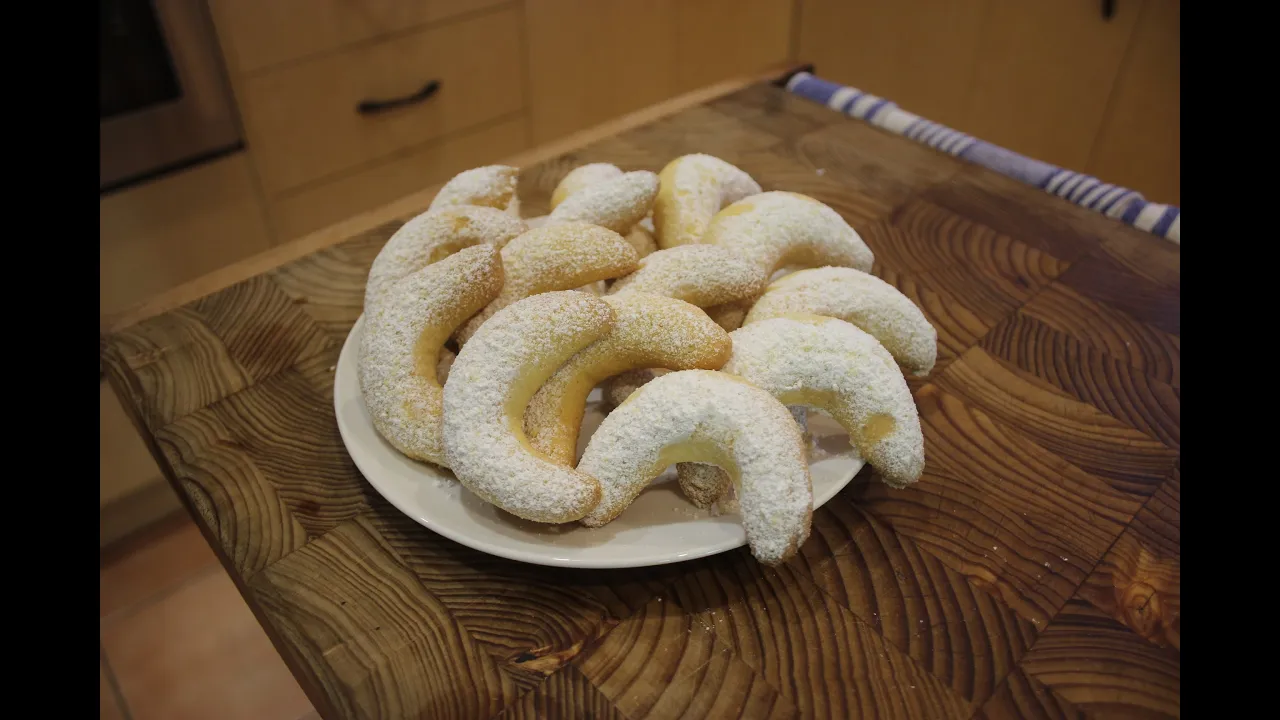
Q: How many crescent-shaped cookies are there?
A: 14